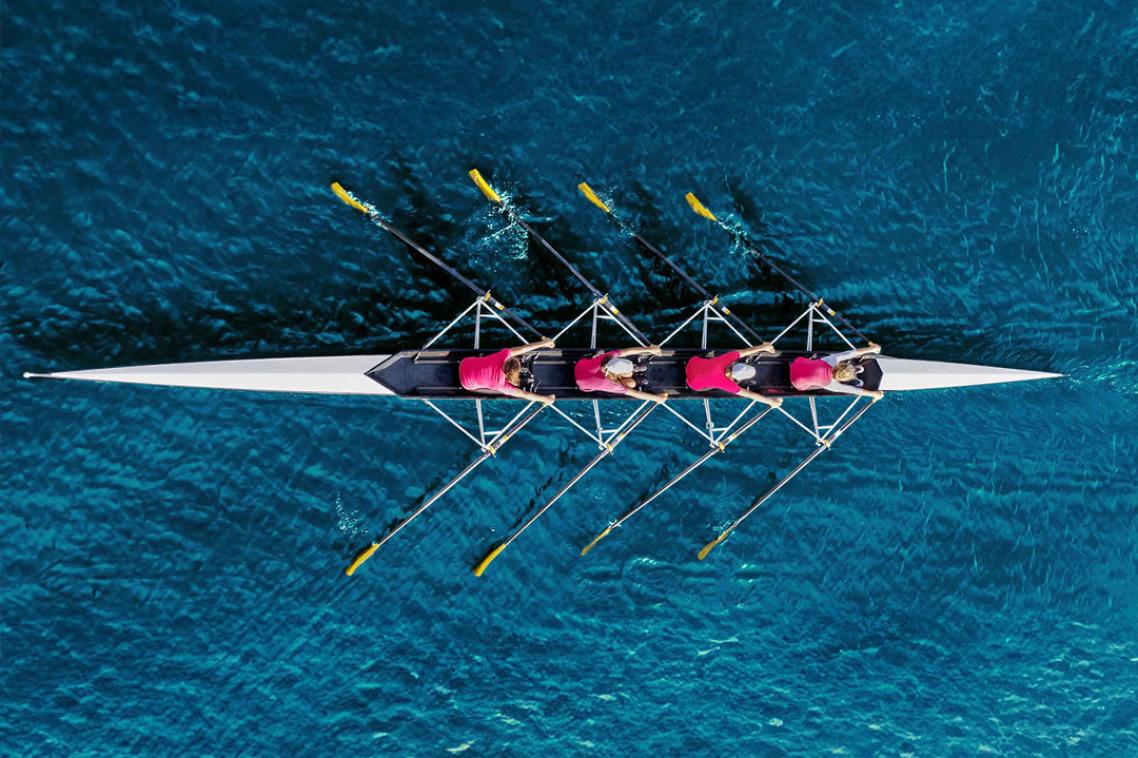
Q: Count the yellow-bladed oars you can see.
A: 8